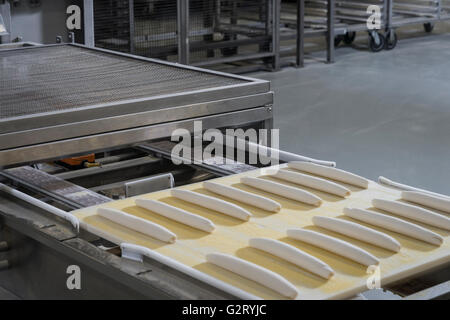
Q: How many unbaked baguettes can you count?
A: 14